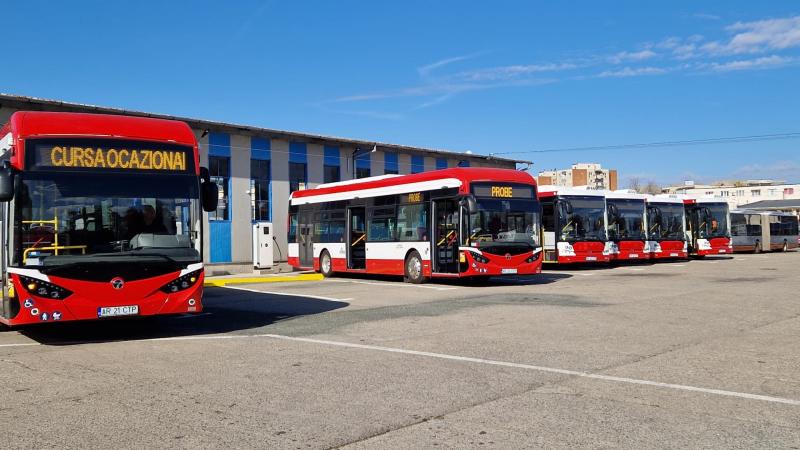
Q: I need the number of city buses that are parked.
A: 7